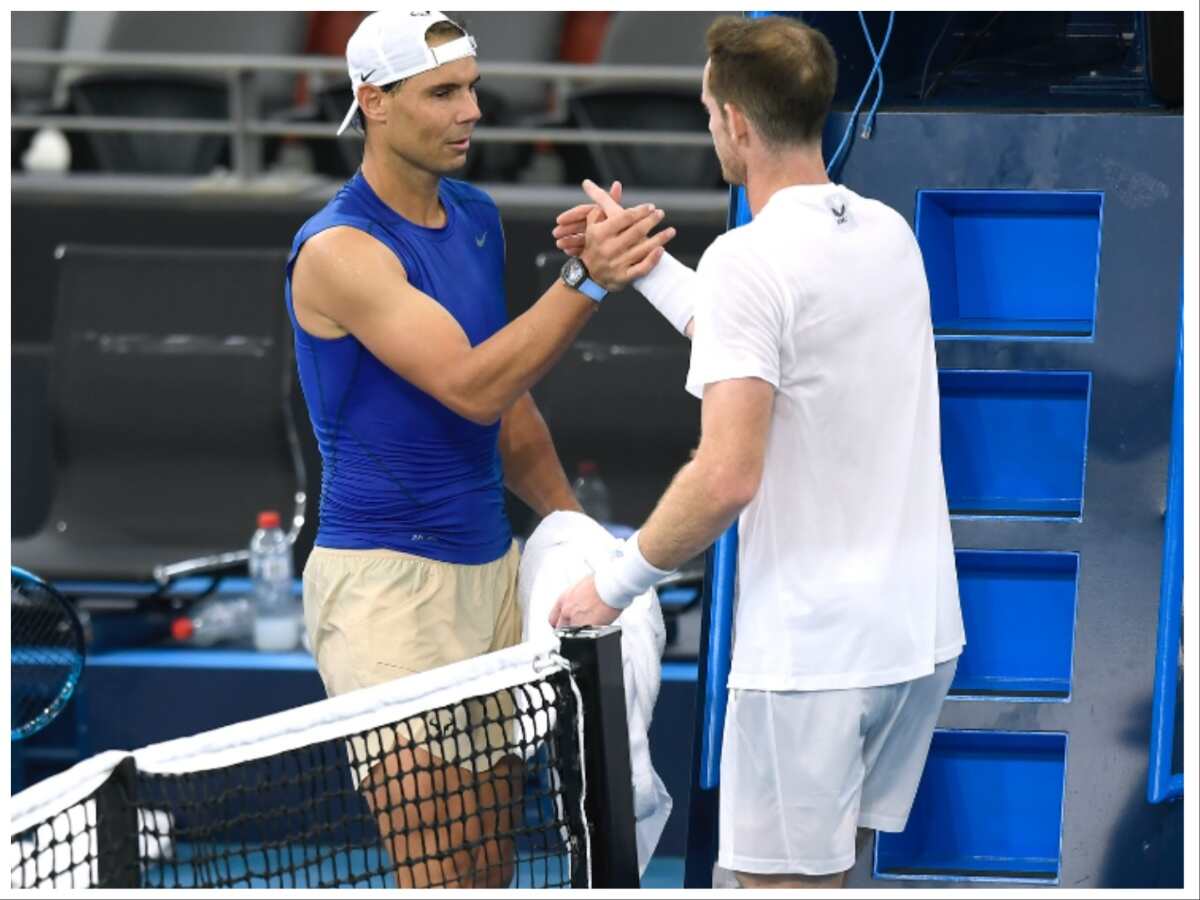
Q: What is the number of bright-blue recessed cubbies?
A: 4